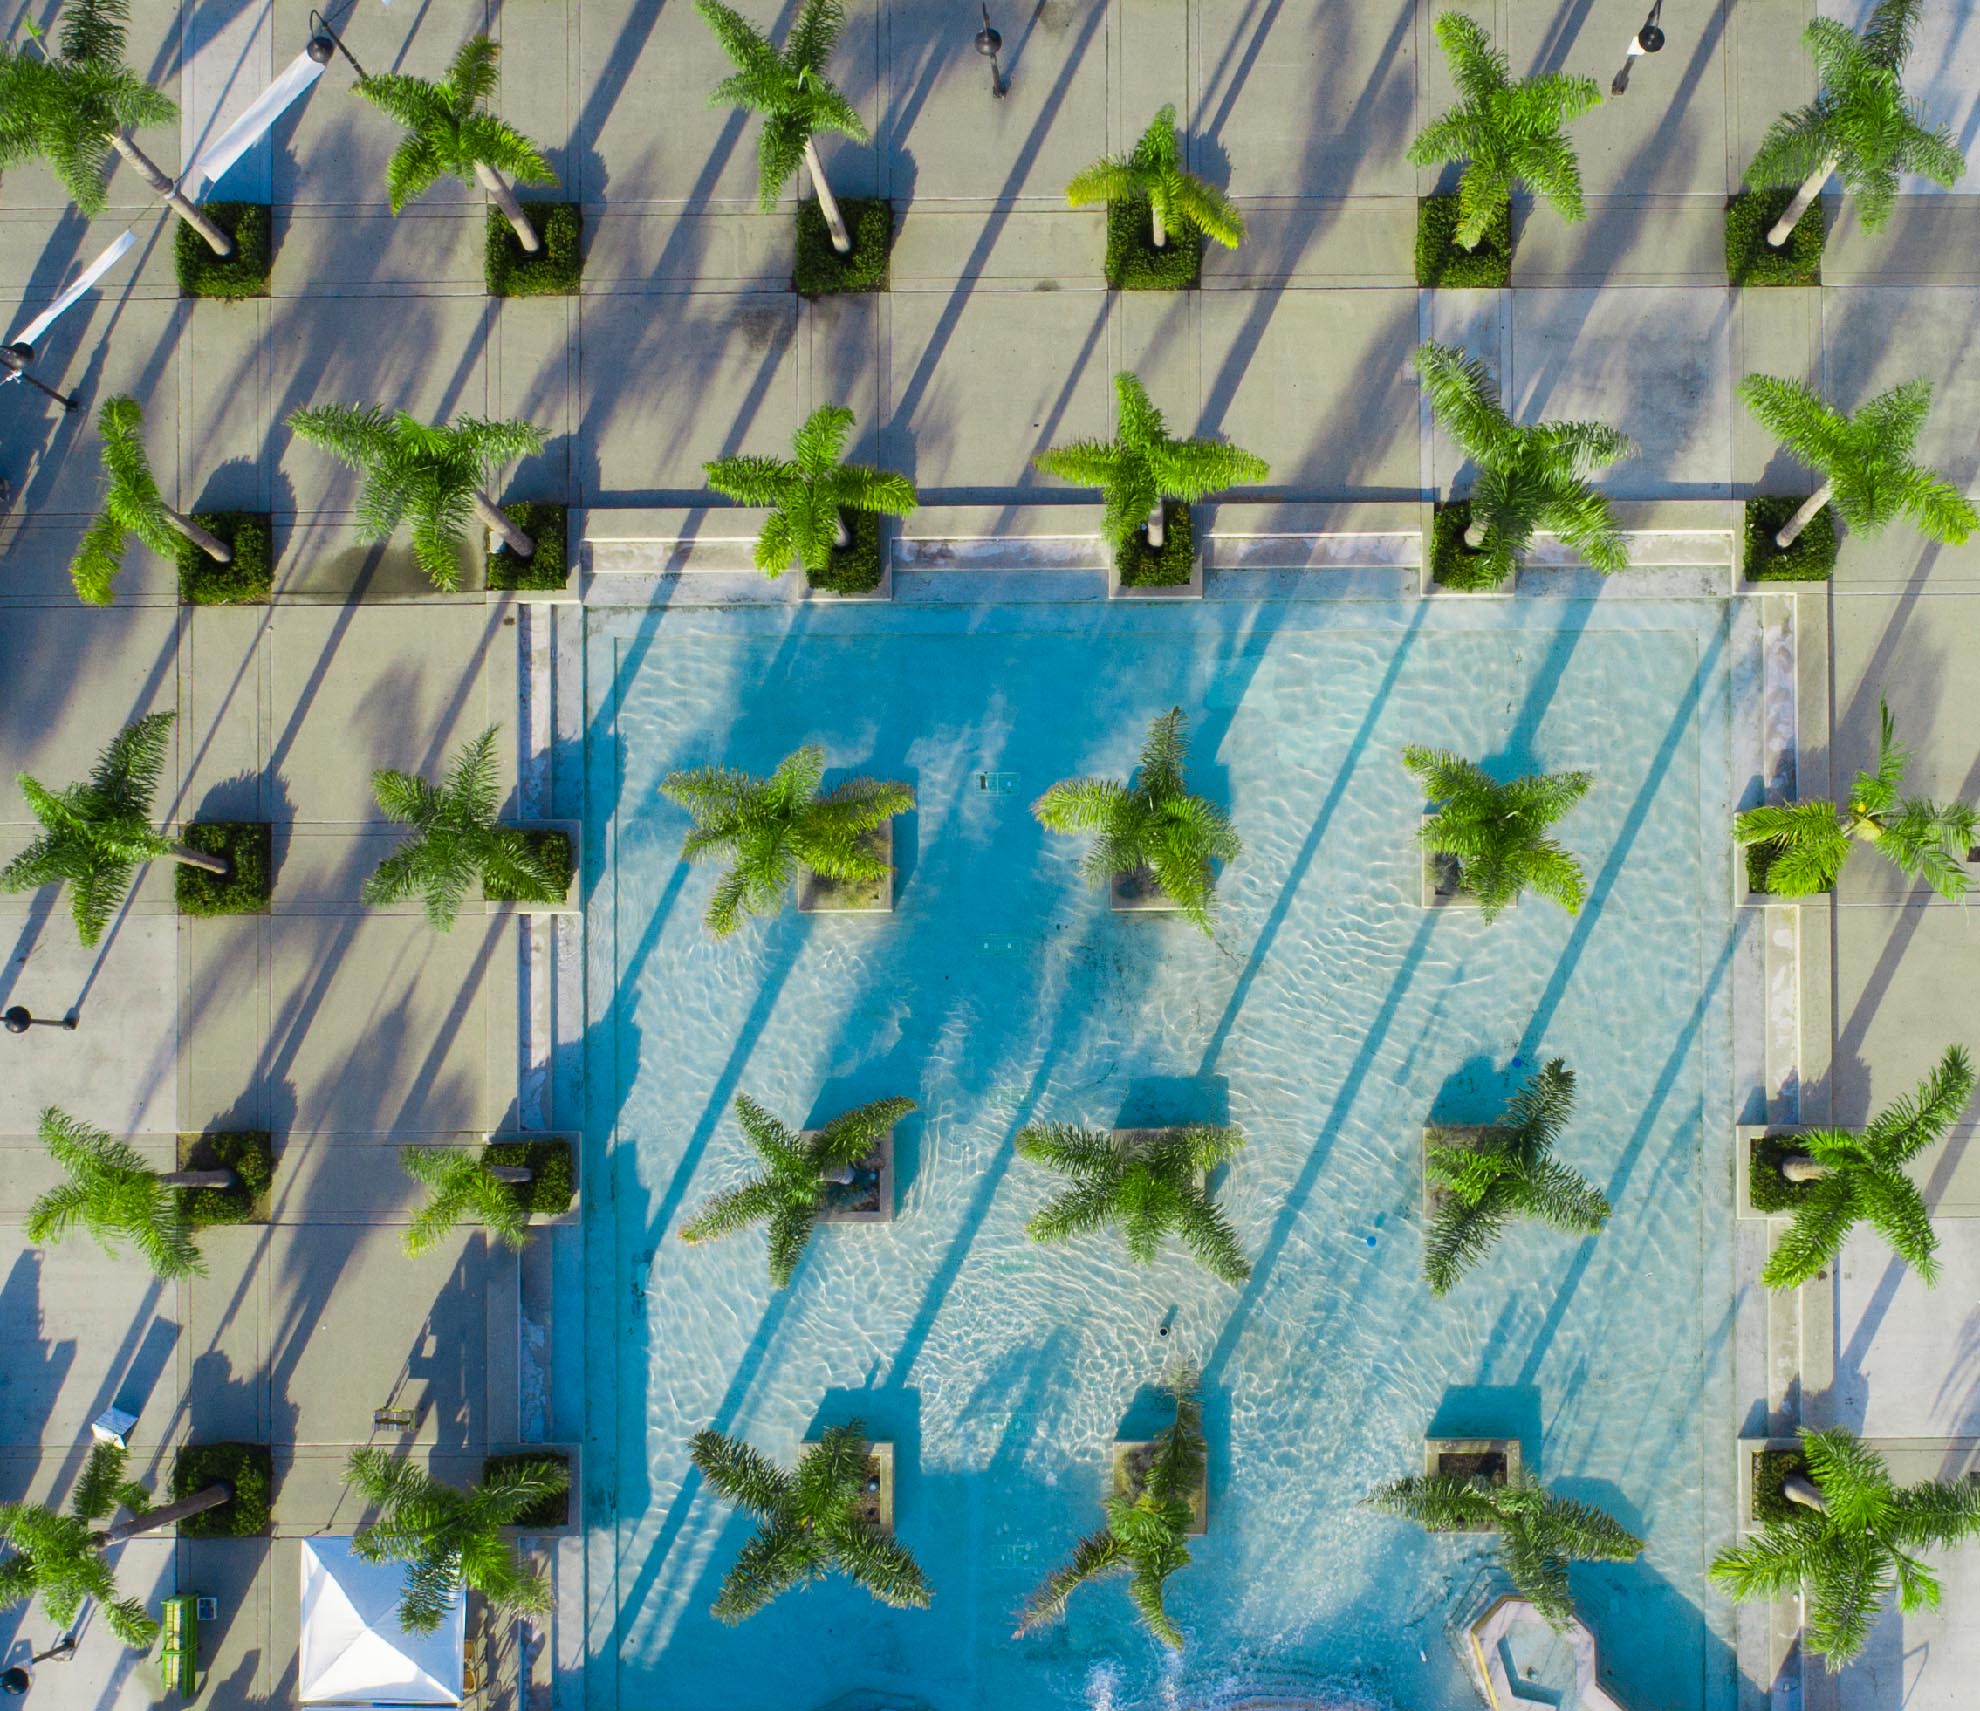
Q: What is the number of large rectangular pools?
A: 1